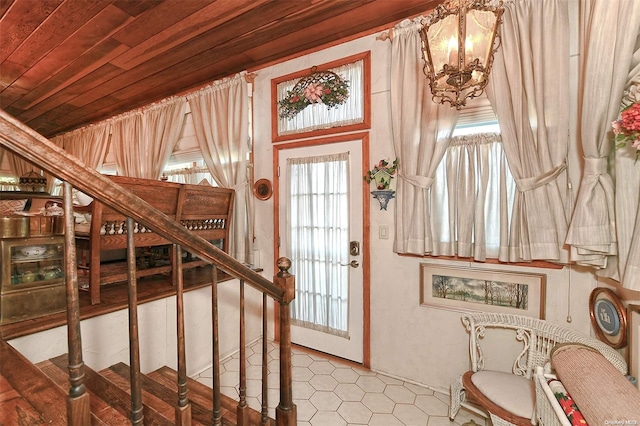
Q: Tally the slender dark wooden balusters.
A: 6